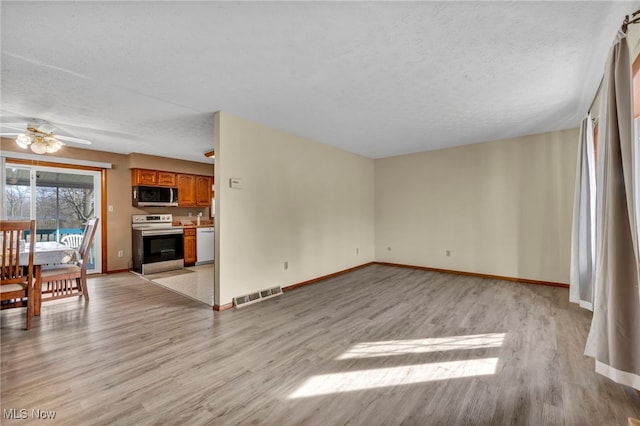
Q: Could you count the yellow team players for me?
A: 0